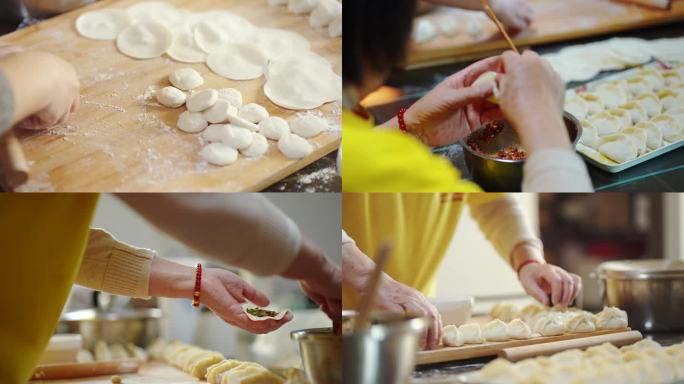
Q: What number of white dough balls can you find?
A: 15